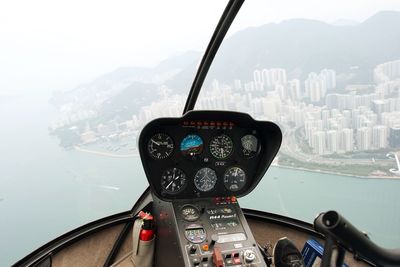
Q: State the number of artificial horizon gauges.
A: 1